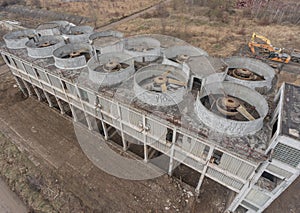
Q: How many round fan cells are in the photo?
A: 12